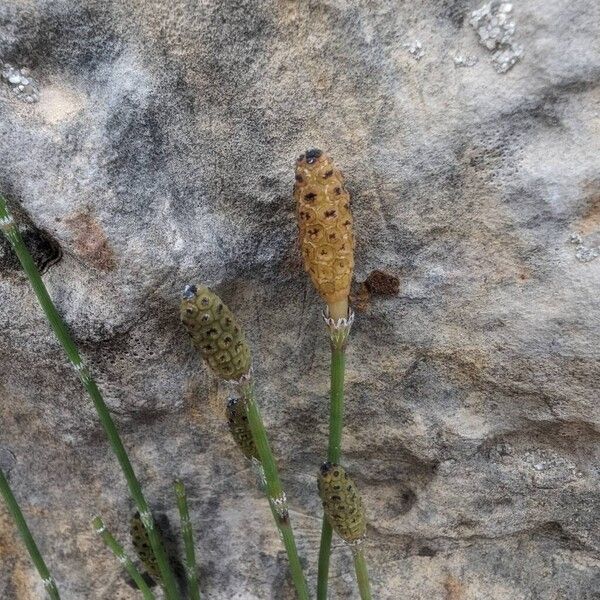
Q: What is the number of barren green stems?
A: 4